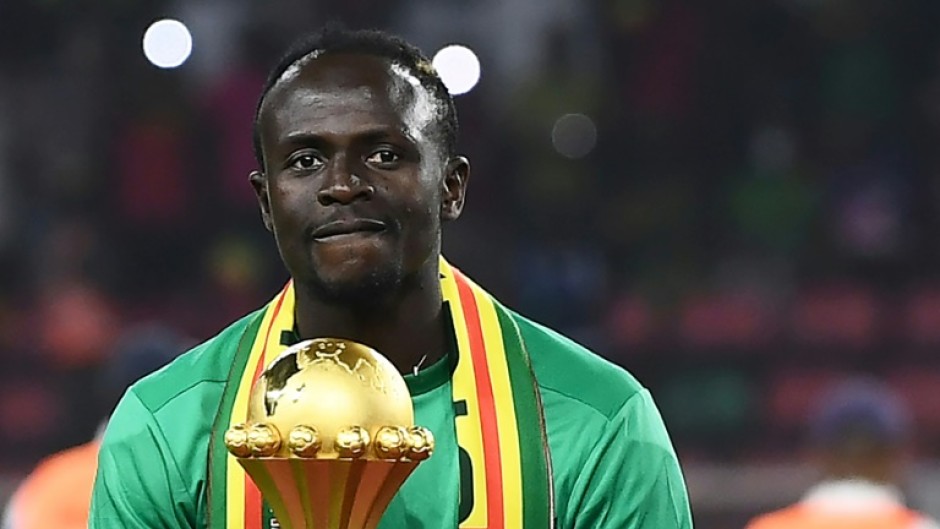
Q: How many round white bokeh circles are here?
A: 2